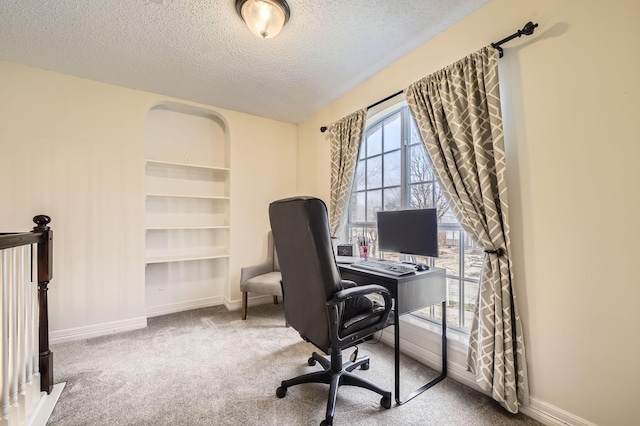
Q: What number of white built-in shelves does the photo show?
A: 4